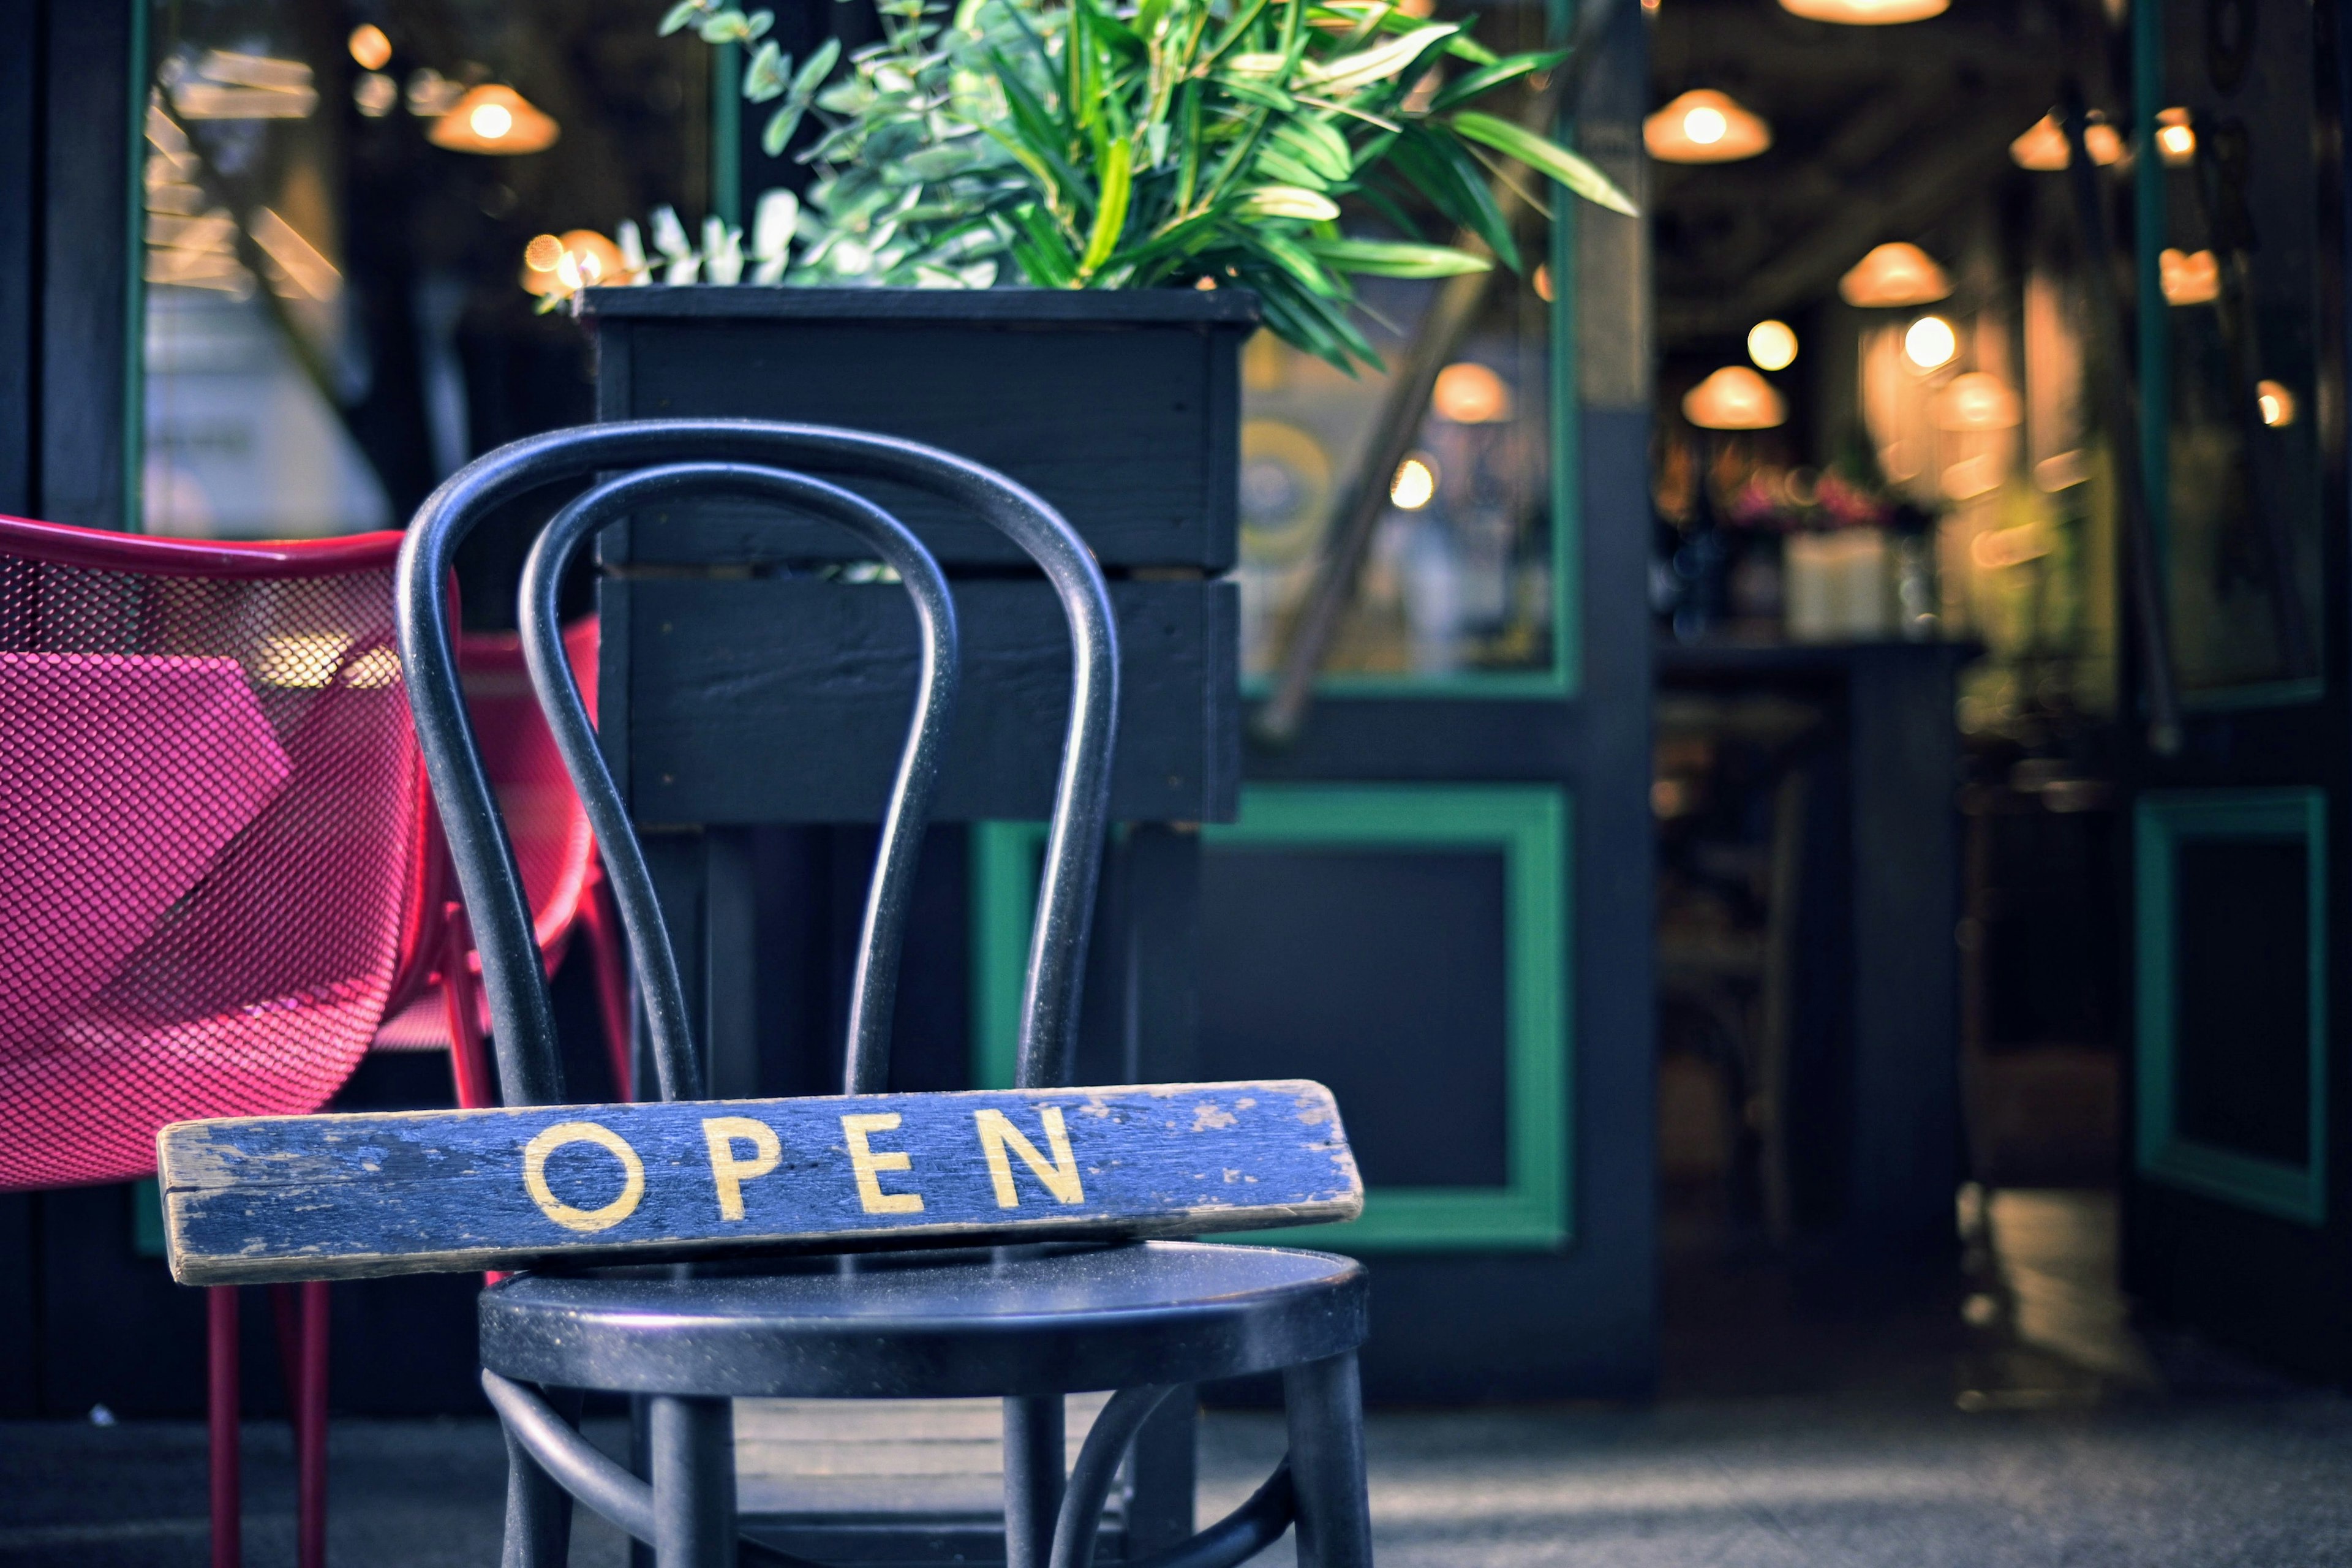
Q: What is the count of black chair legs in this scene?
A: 4